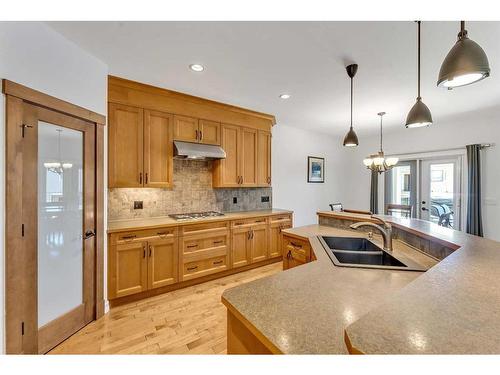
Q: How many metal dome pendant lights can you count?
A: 3